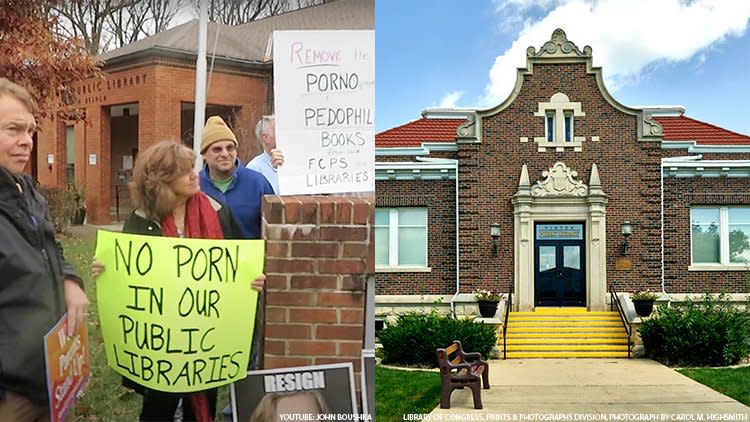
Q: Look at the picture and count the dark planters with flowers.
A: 2